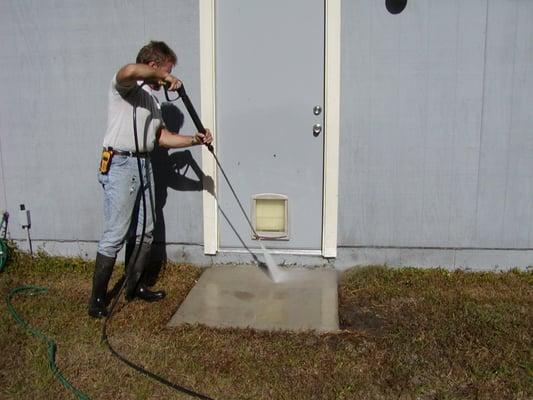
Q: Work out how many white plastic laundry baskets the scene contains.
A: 0